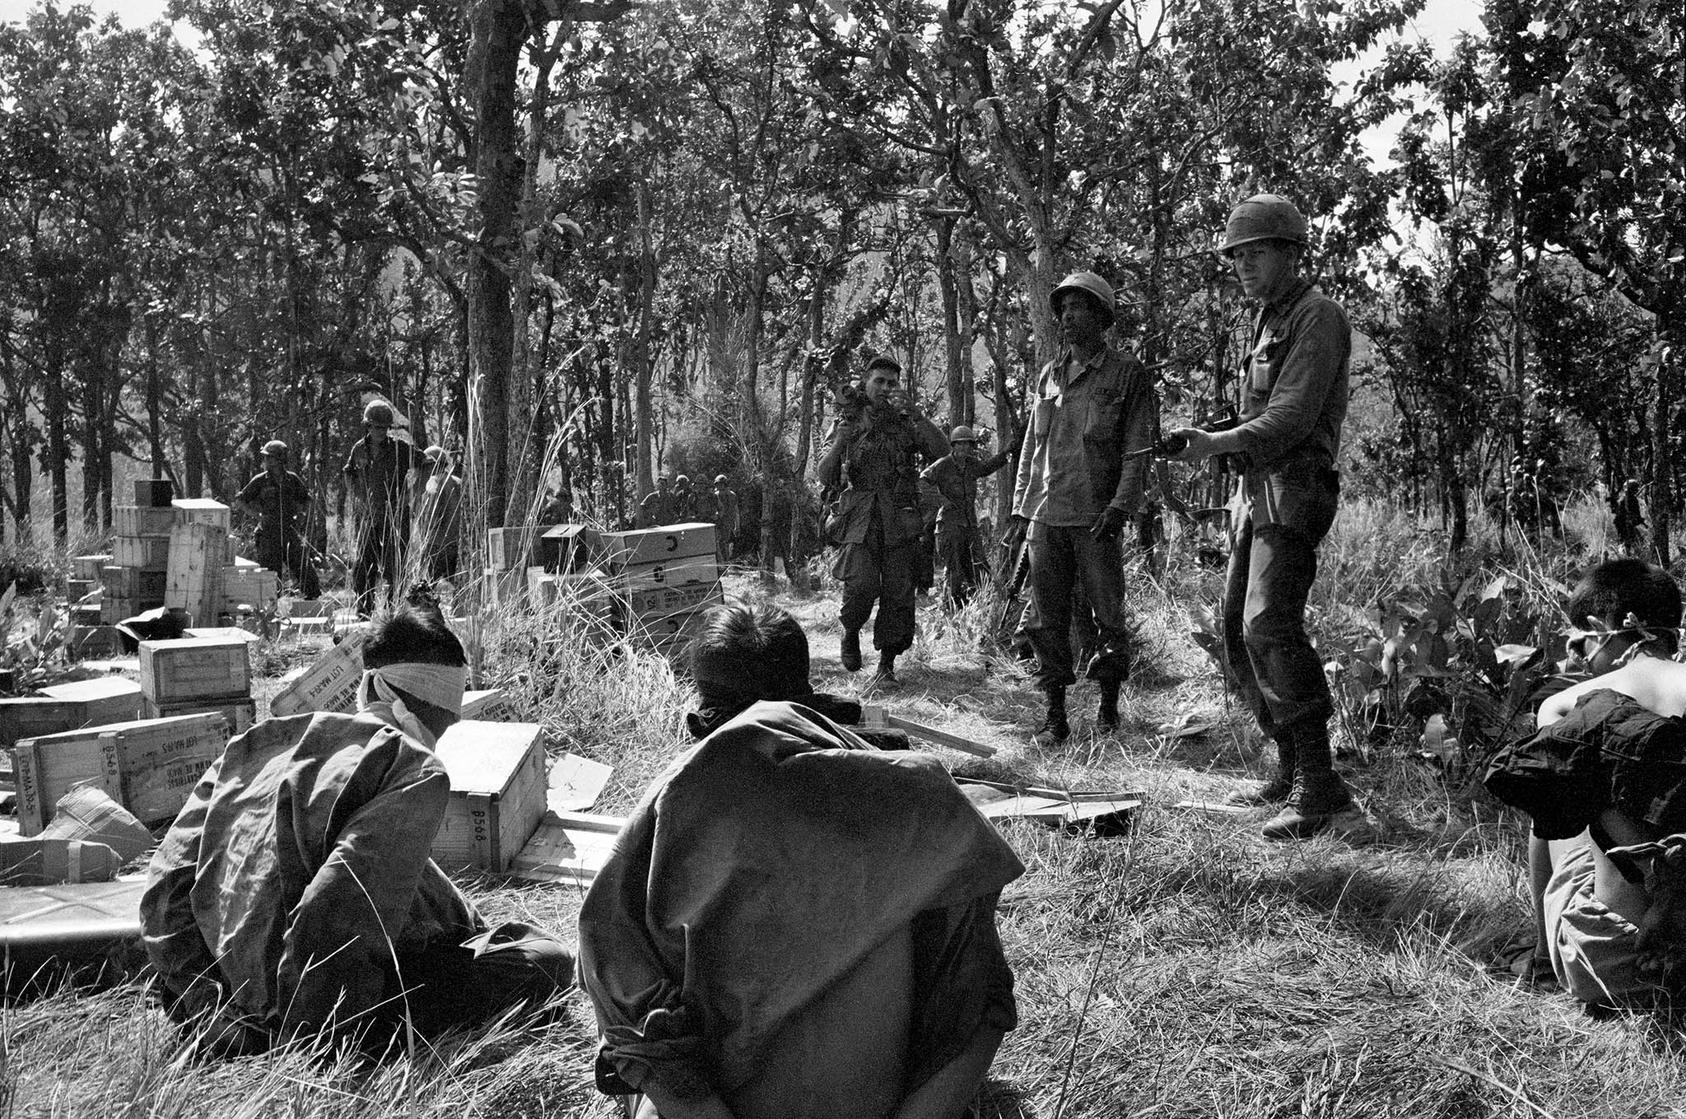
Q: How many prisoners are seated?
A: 3